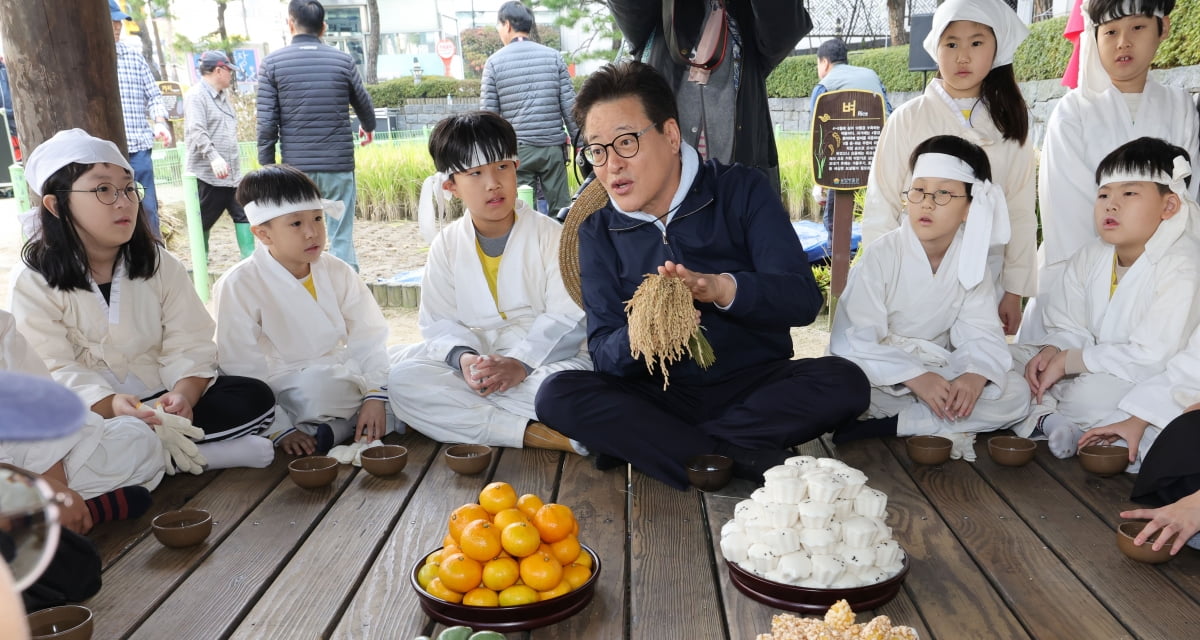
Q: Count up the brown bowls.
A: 10